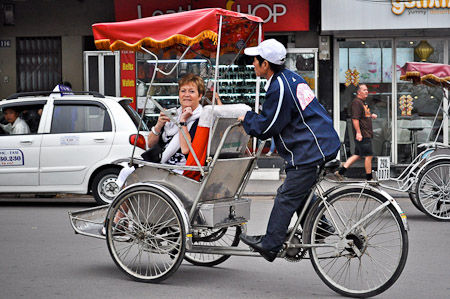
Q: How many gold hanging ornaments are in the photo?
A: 3